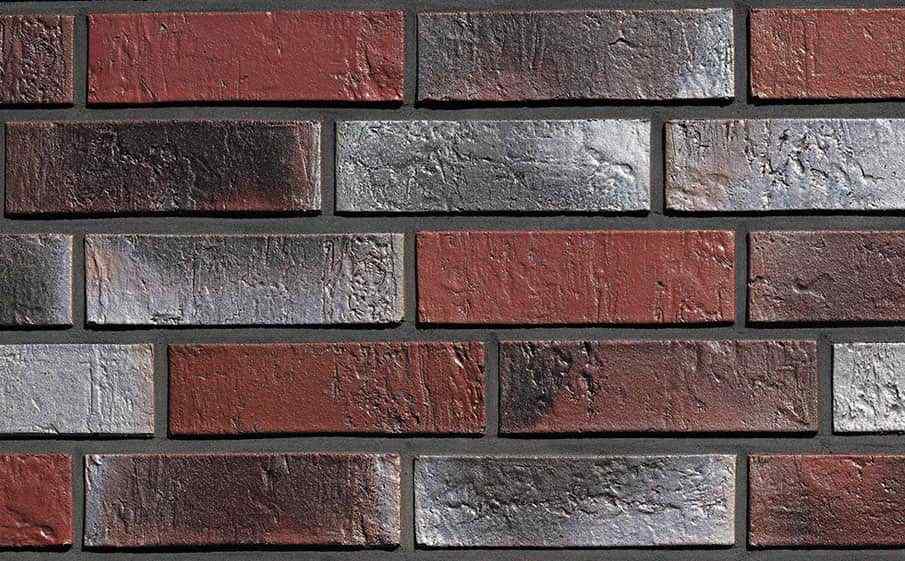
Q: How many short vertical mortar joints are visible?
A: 14